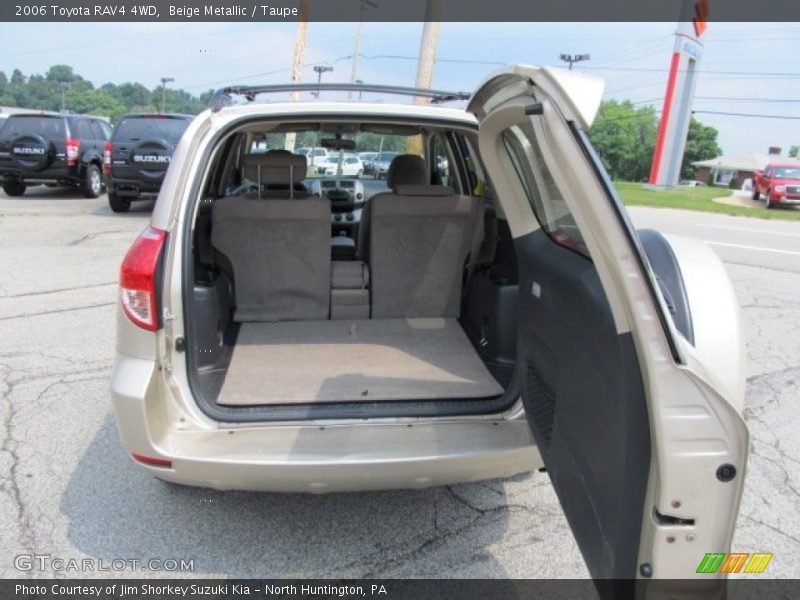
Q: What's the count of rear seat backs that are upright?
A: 2